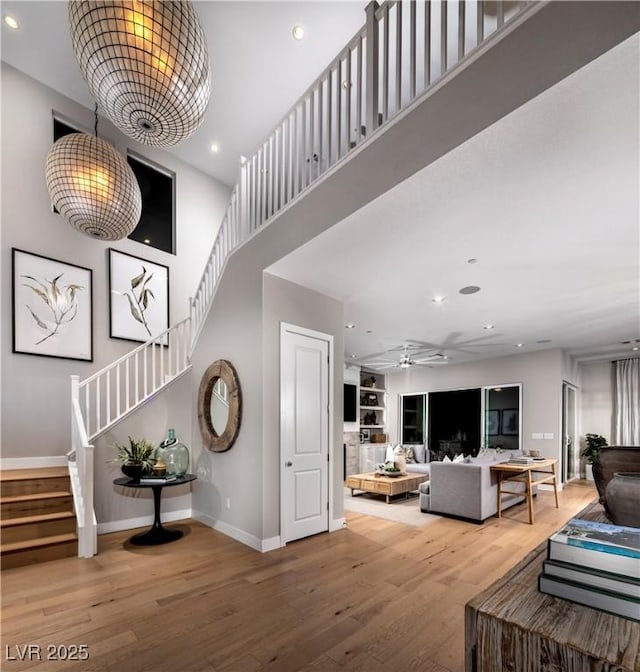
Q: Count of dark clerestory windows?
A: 2